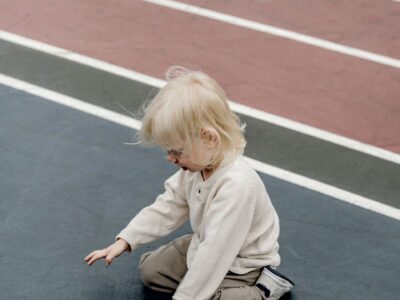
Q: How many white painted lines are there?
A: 3